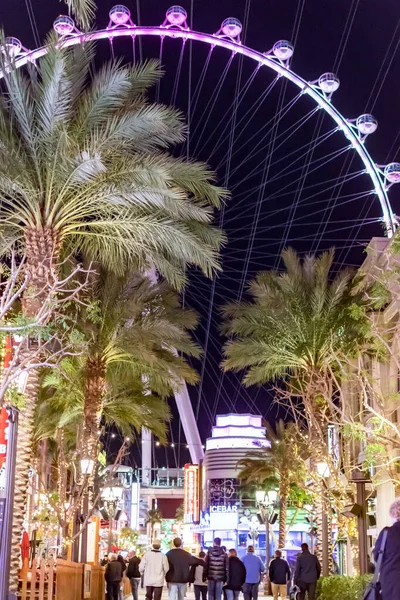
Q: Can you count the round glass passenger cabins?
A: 9